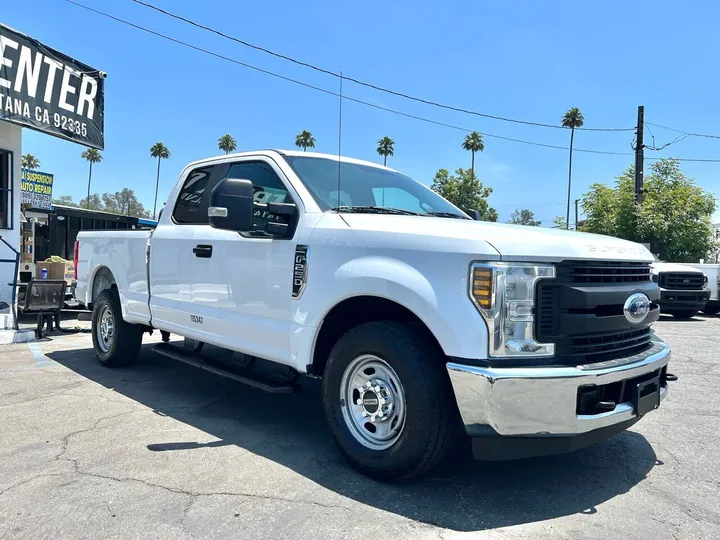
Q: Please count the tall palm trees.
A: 8